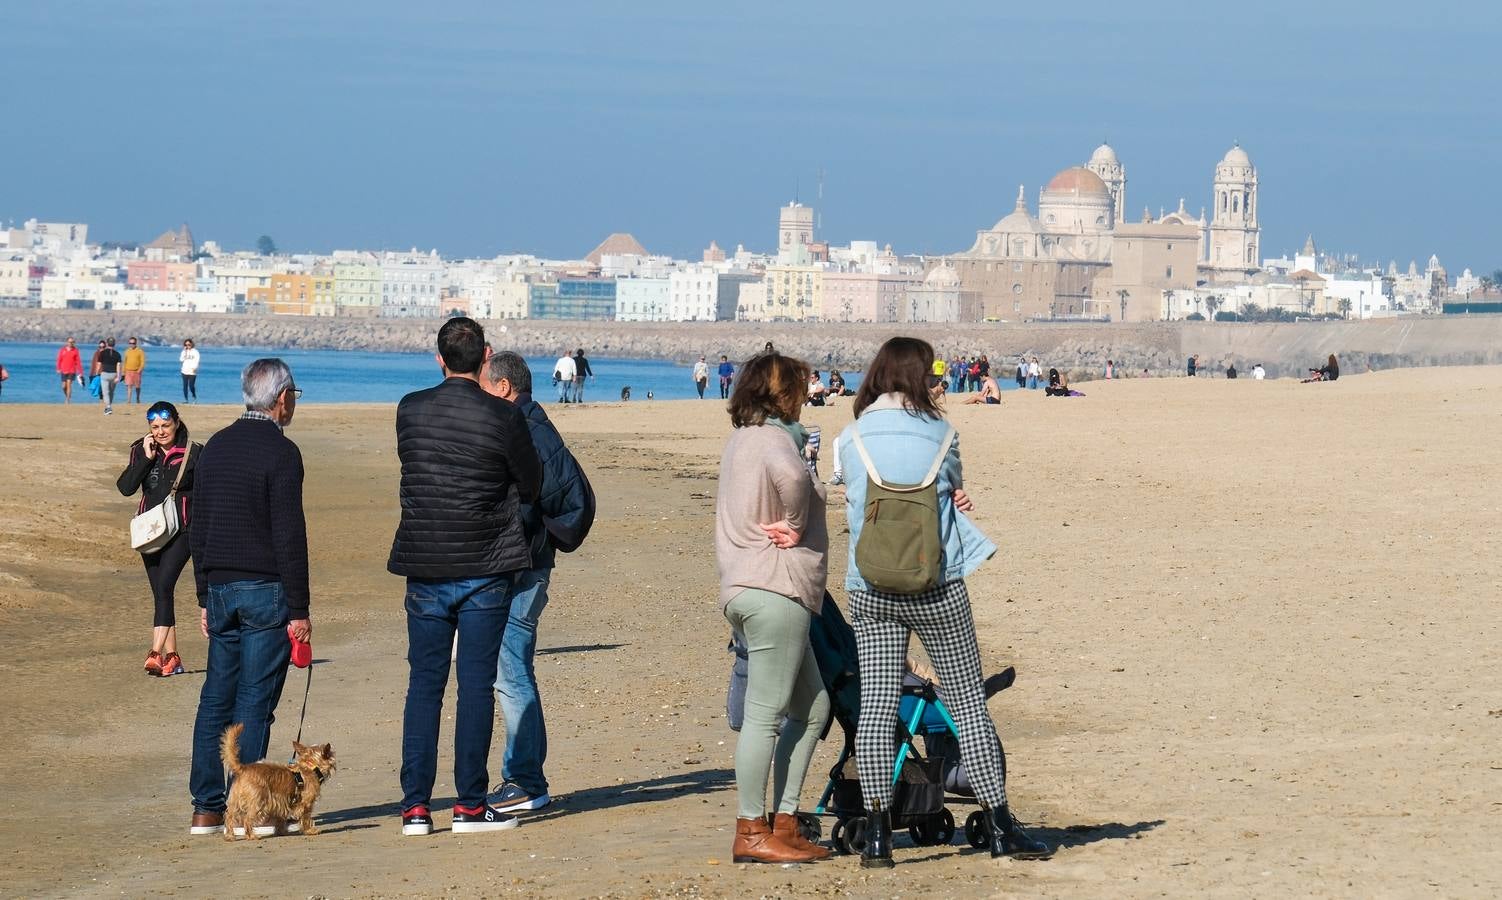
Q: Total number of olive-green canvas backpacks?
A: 1